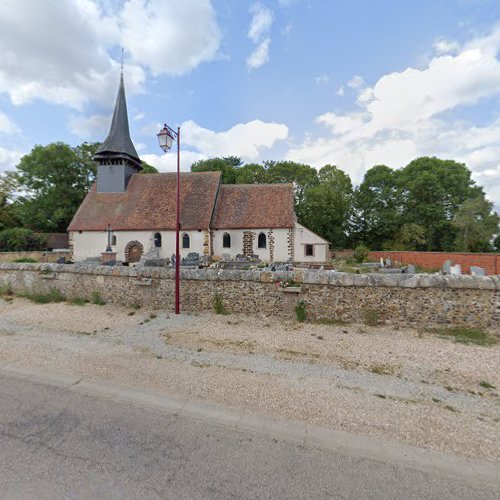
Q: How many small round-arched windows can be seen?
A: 5